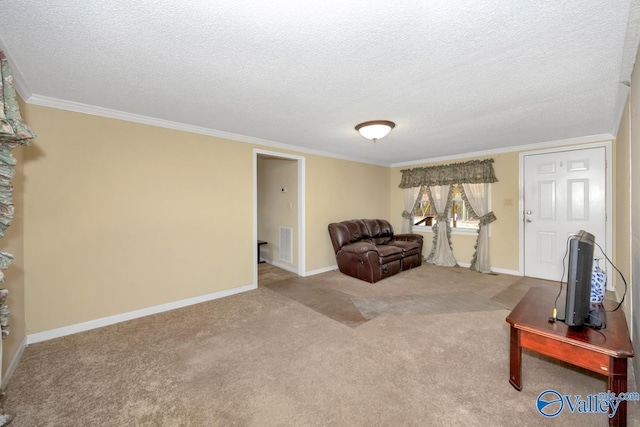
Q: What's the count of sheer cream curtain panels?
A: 3